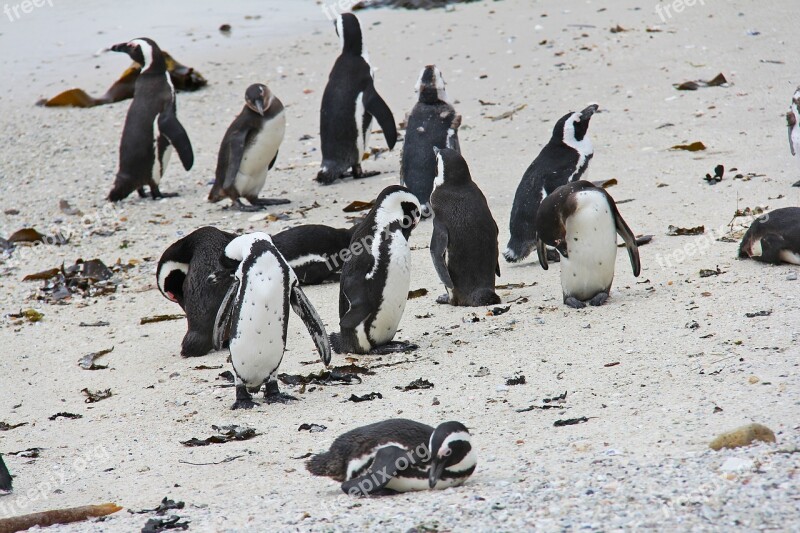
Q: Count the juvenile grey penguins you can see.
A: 2